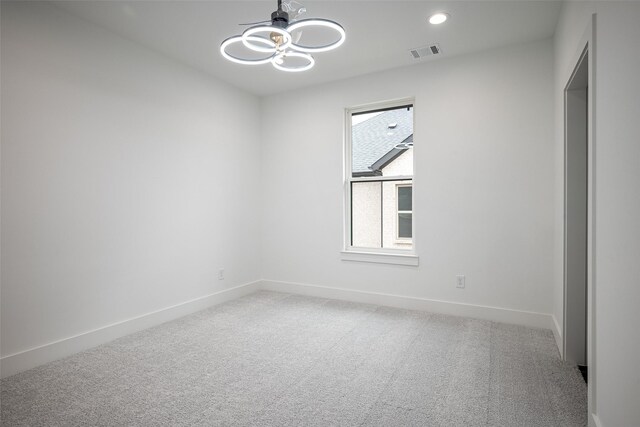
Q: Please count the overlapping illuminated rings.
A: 4